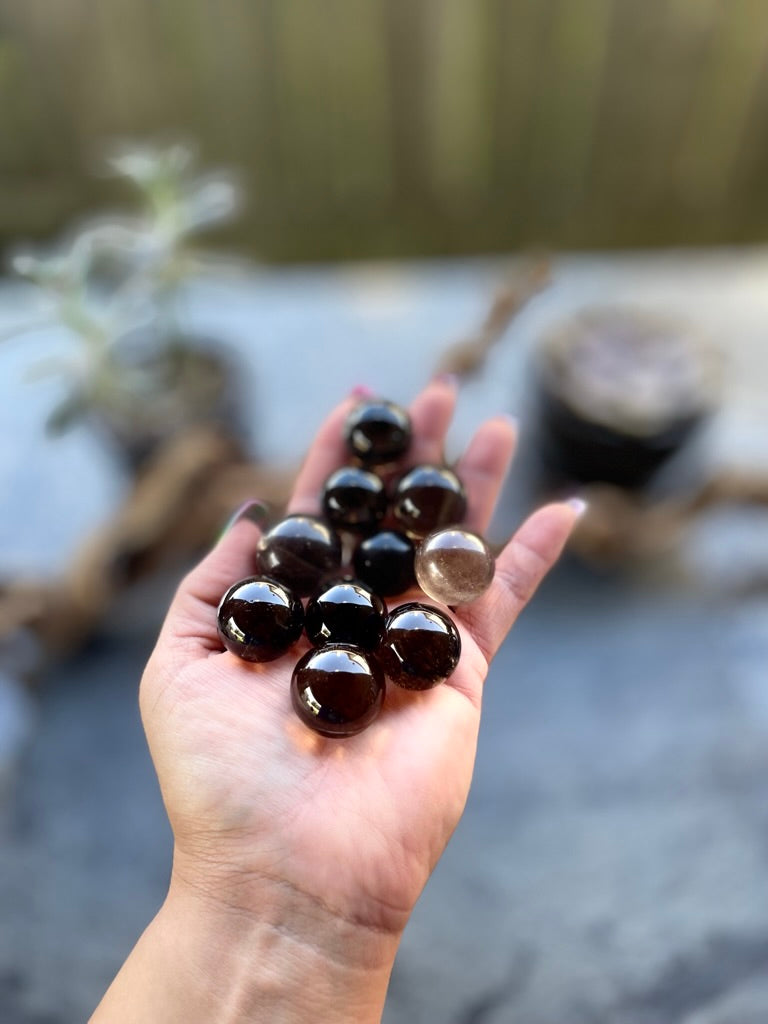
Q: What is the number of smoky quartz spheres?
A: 10